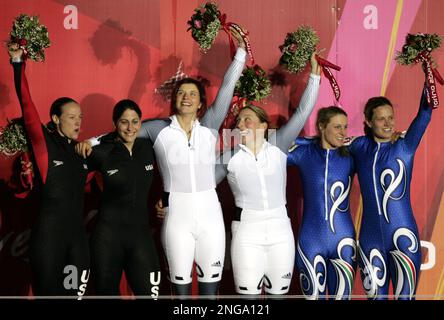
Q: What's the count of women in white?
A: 2